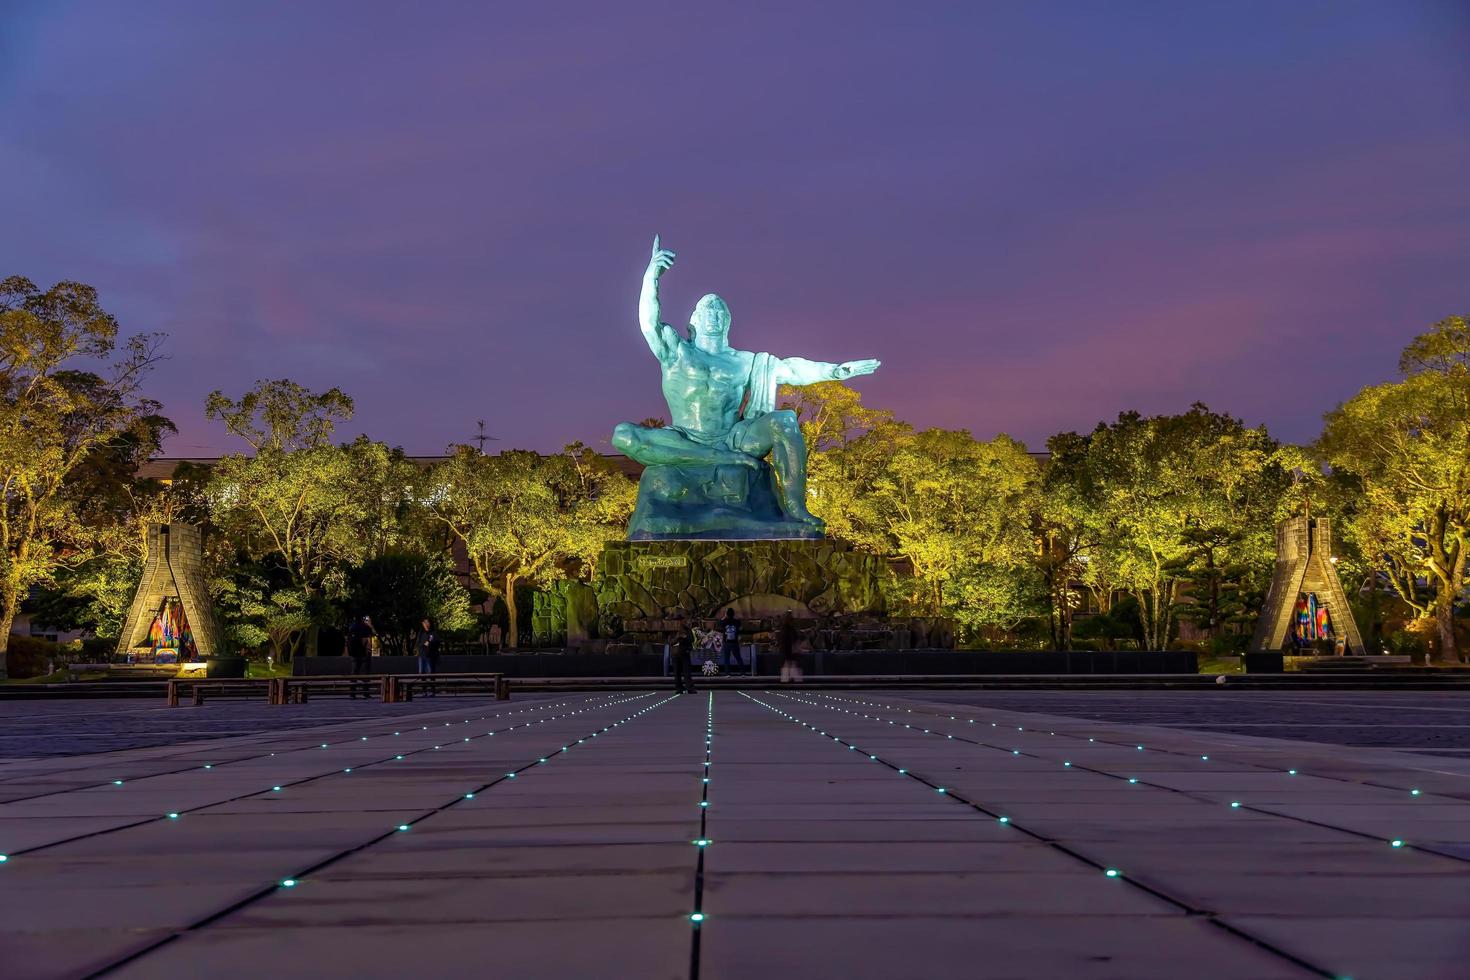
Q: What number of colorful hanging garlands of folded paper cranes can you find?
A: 2